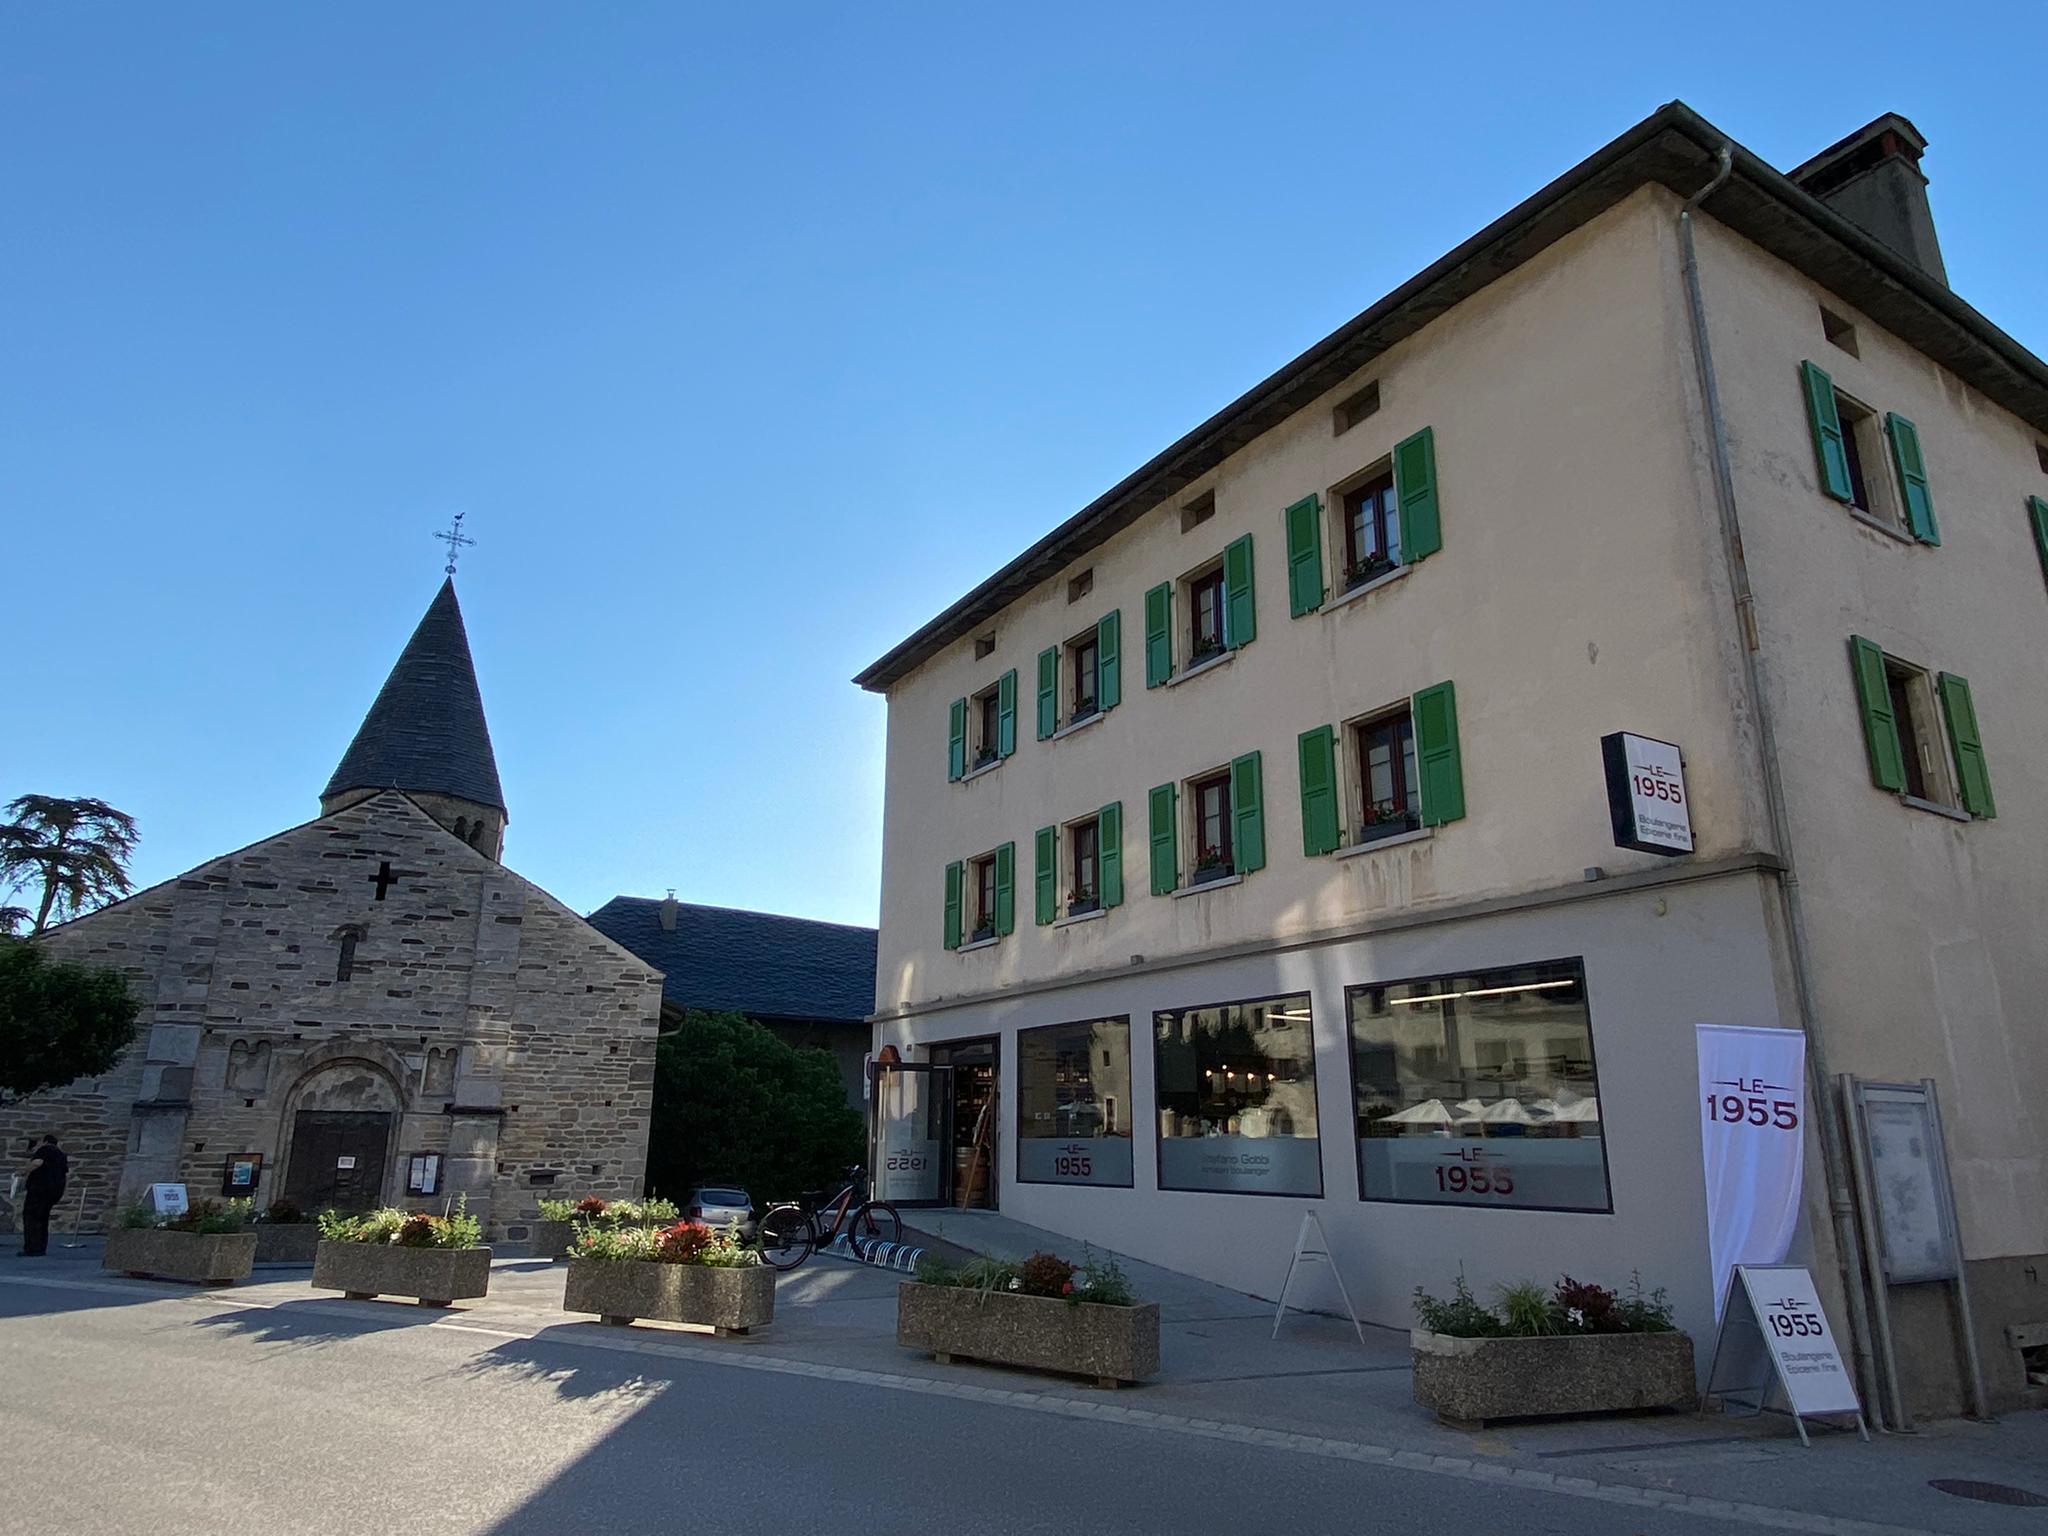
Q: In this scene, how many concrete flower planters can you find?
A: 7